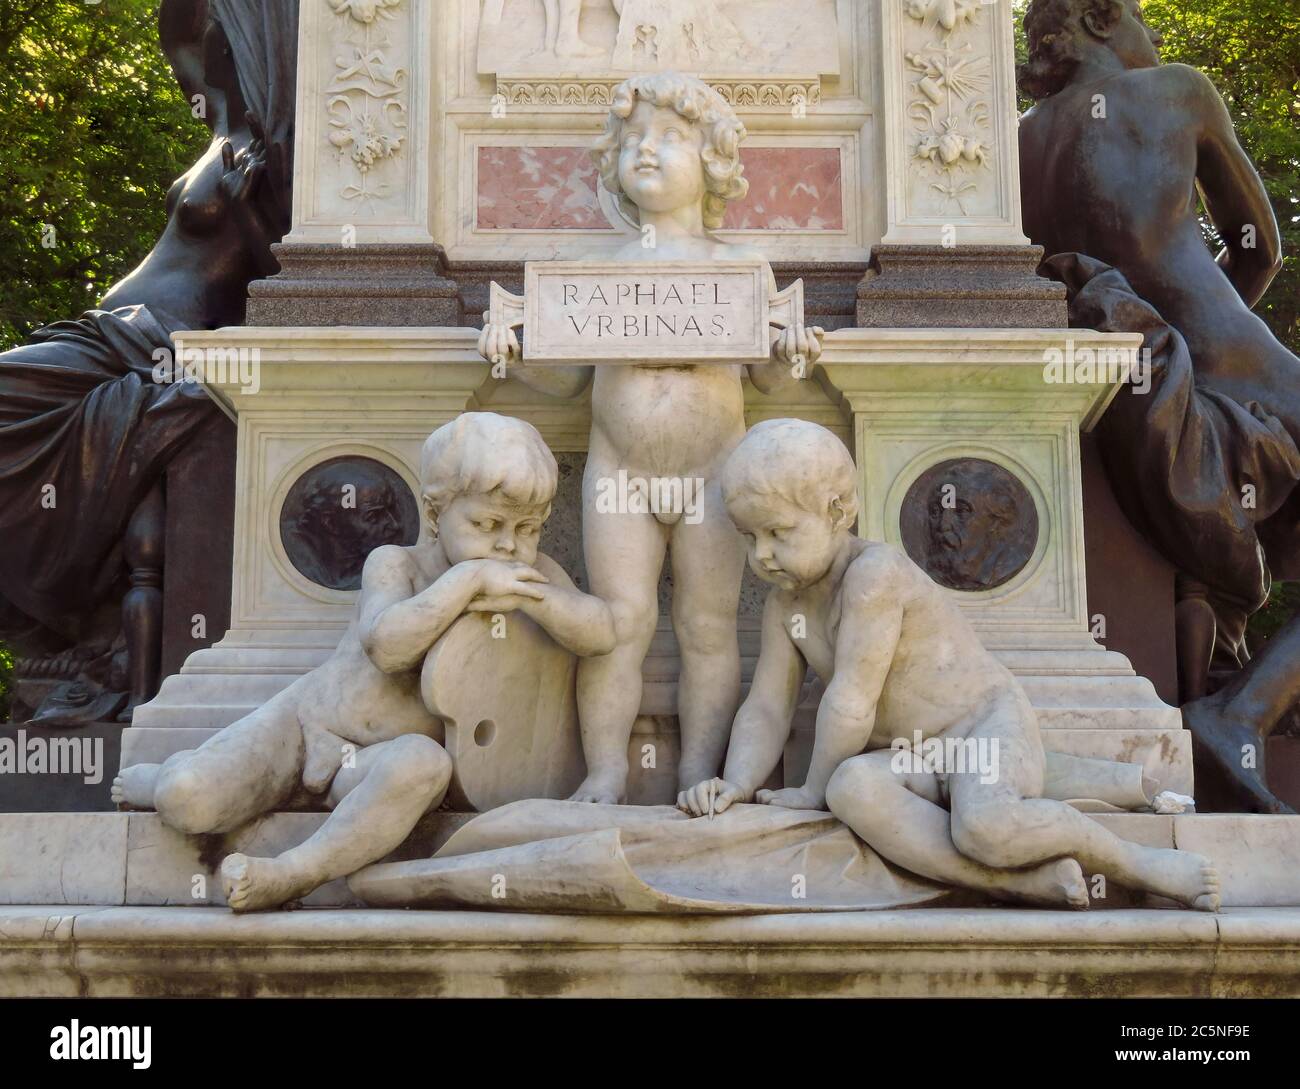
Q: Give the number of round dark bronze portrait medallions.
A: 2